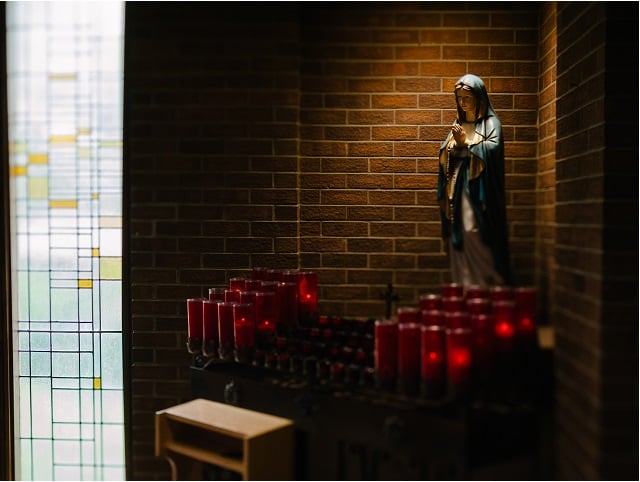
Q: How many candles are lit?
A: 7